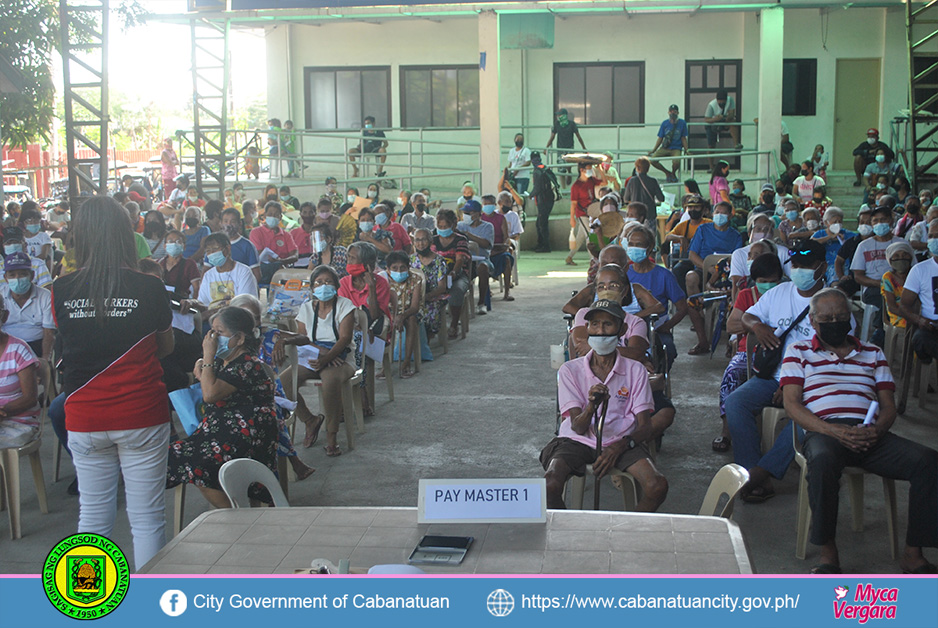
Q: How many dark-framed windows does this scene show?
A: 4